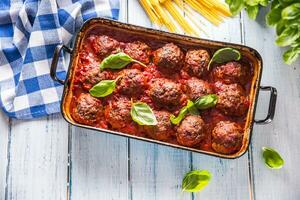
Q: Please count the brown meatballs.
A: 15